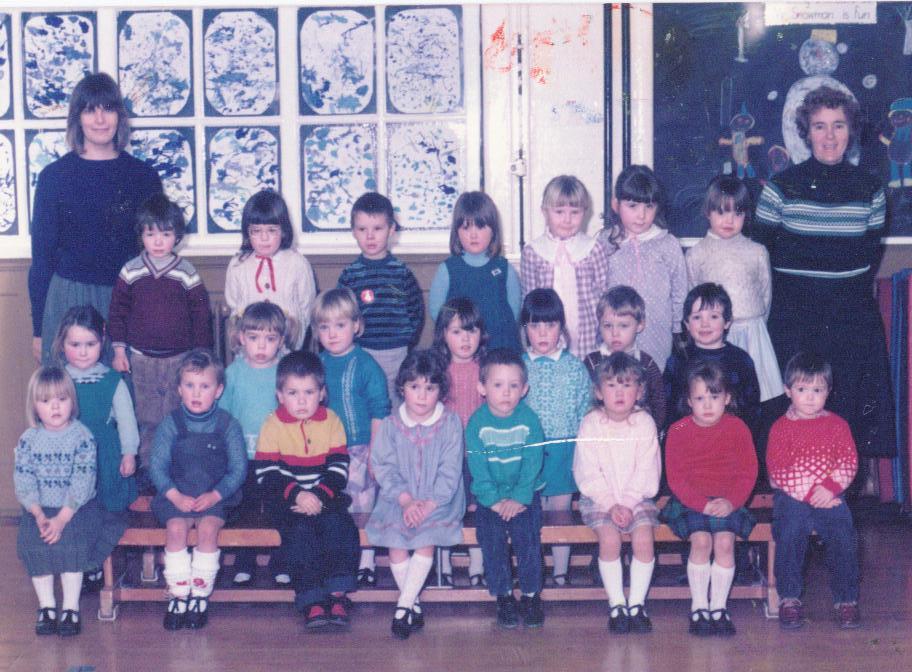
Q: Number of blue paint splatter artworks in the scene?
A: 12